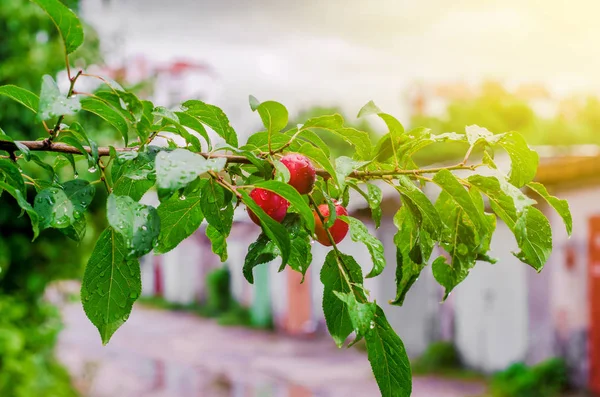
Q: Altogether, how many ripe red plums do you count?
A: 3